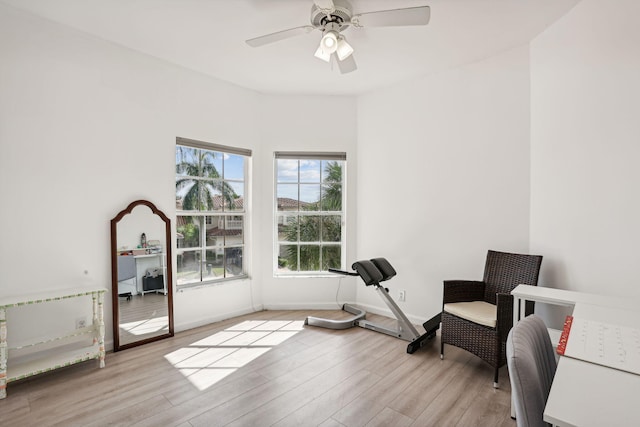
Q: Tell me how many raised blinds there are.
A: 2